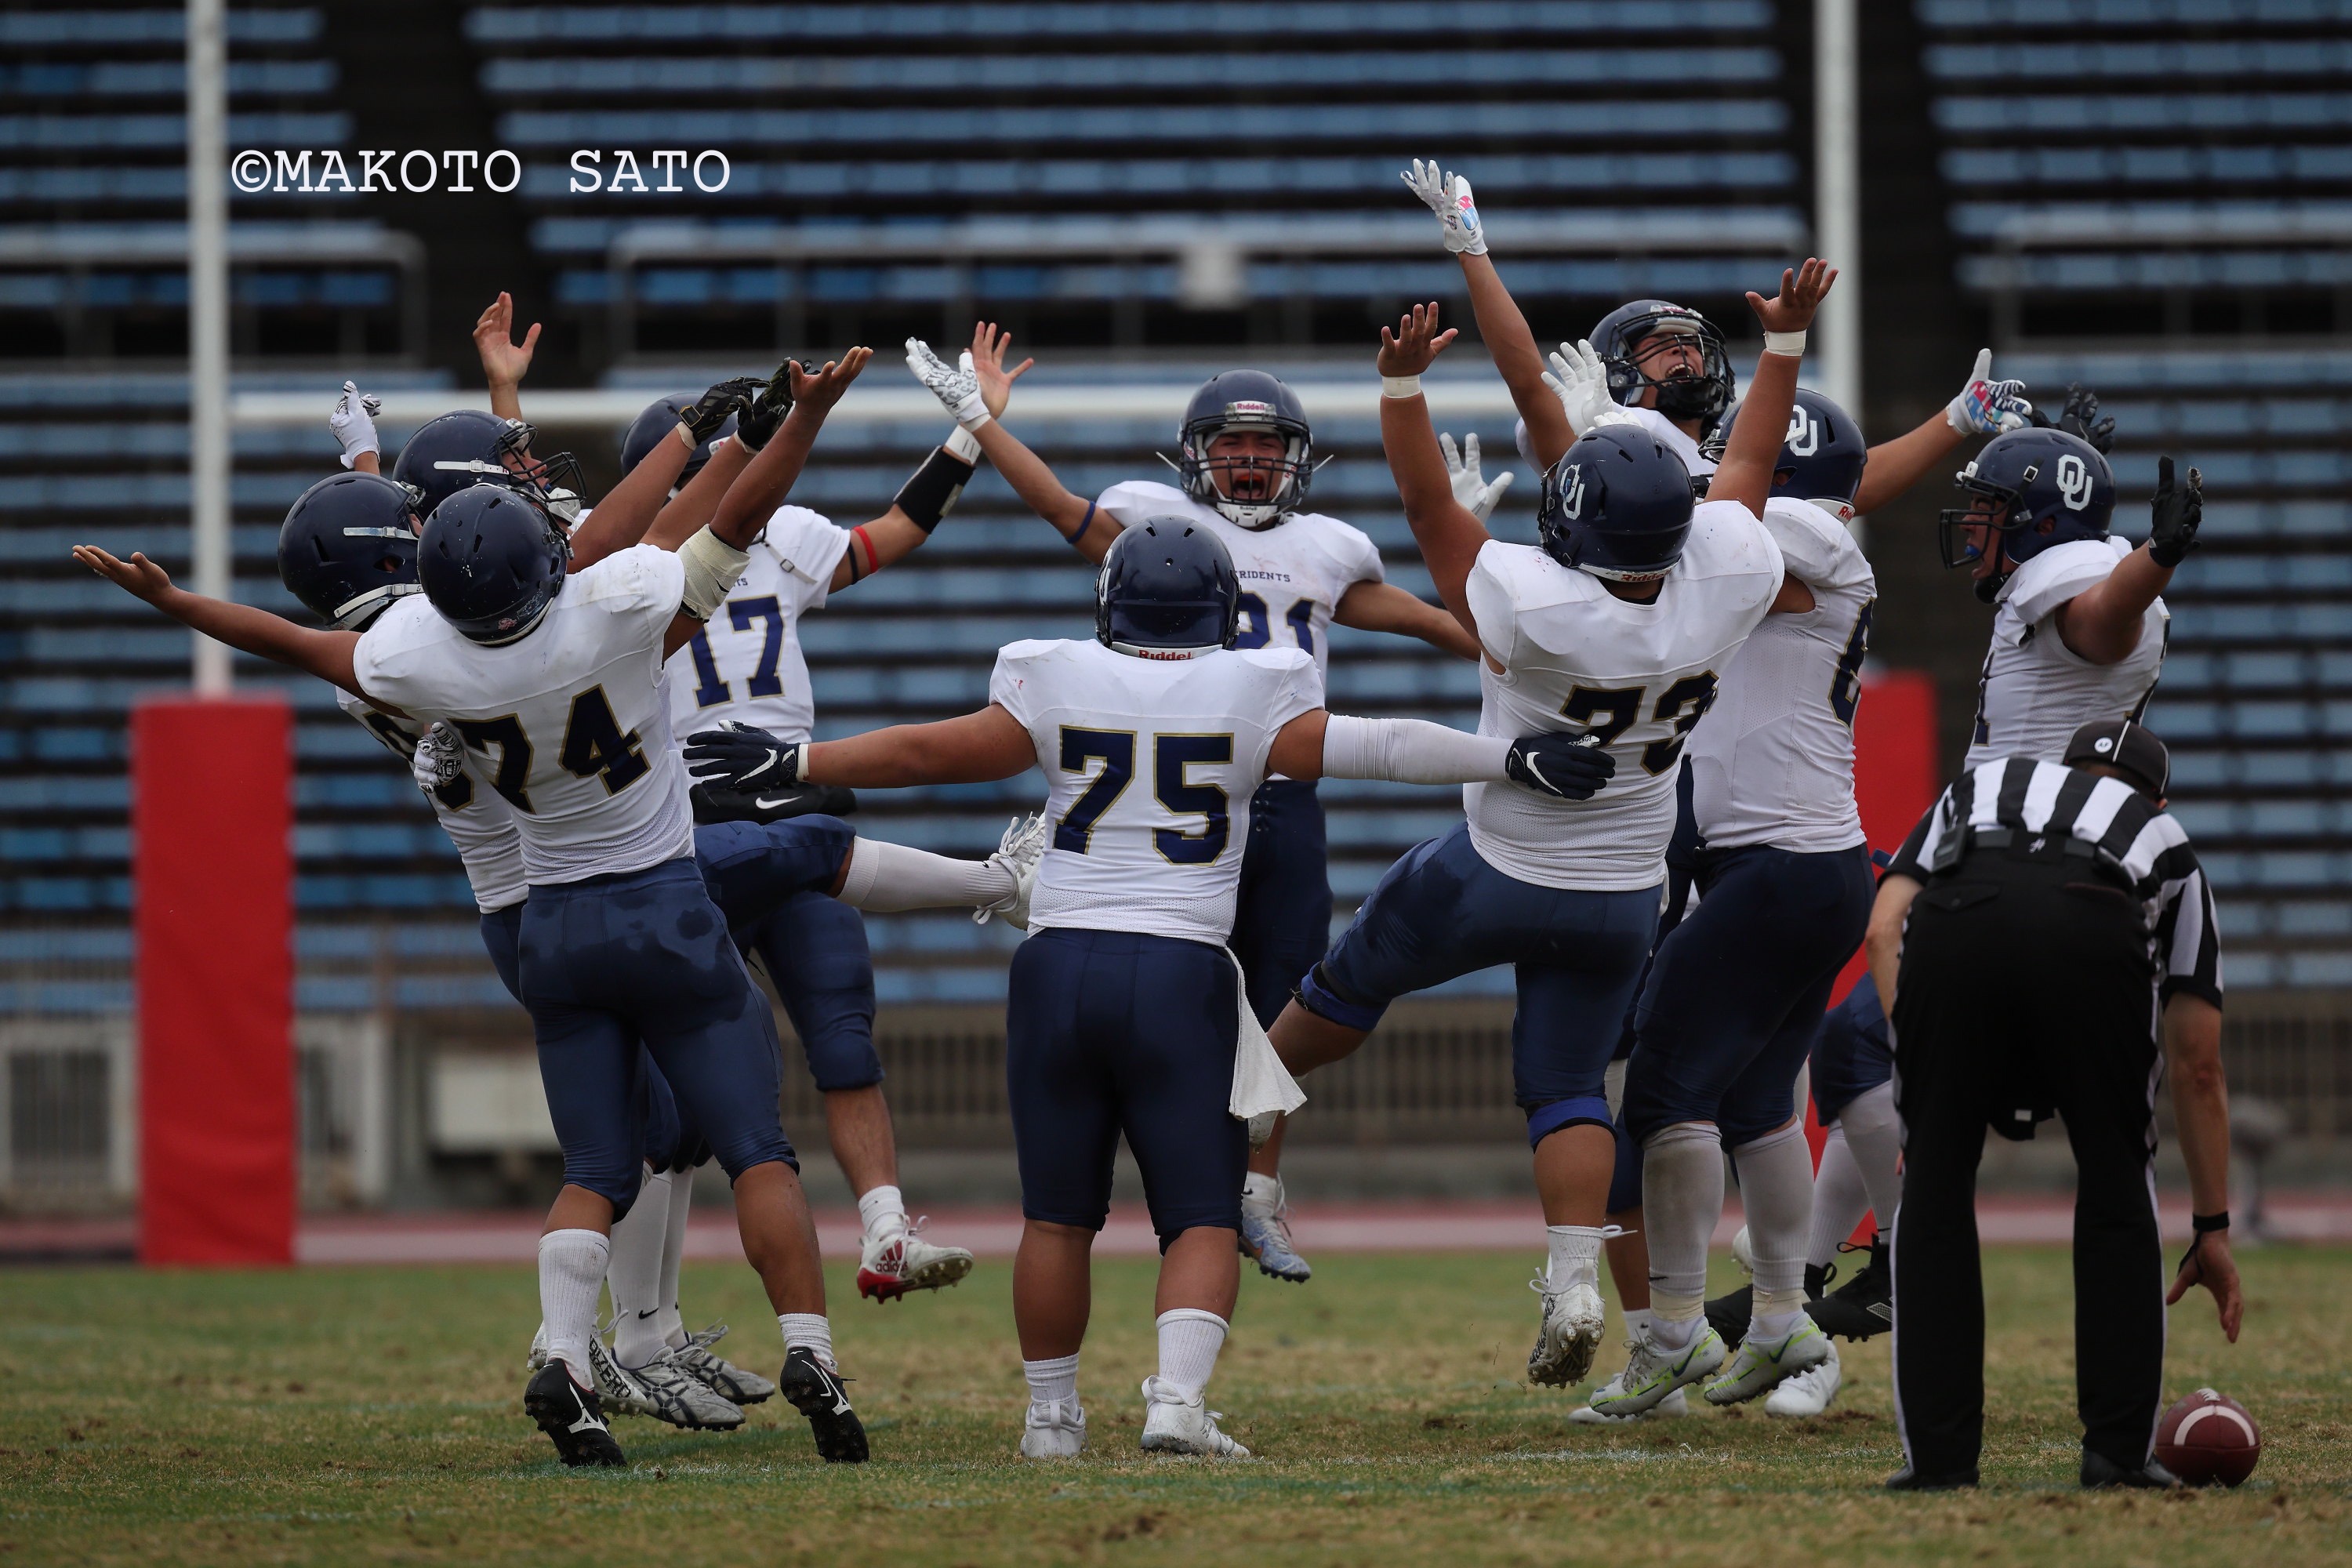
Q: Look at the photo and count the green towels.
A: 0